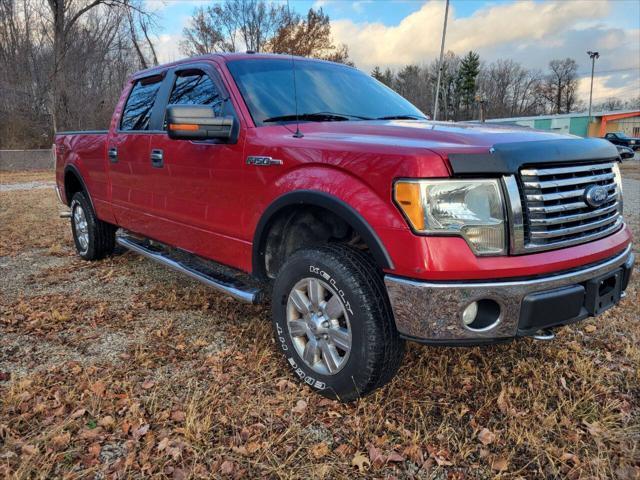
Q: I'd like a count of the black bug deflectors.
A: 1